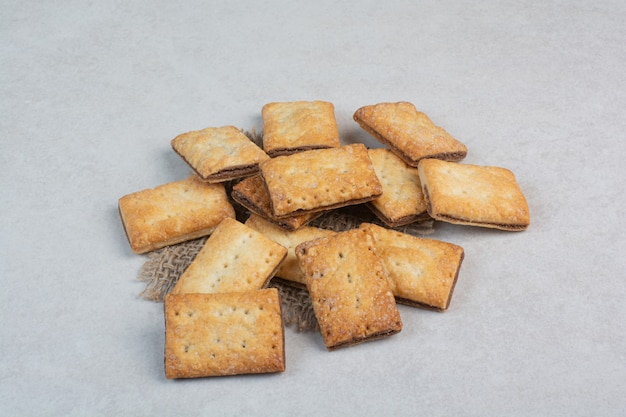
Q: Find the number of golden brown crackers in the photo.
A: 13